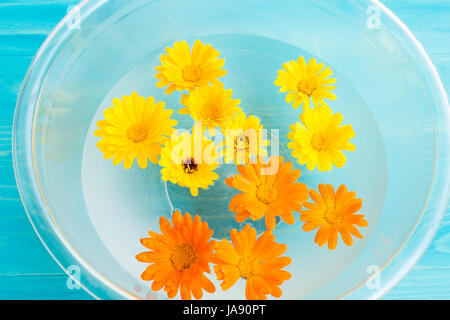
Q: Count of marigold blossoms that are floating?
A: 11